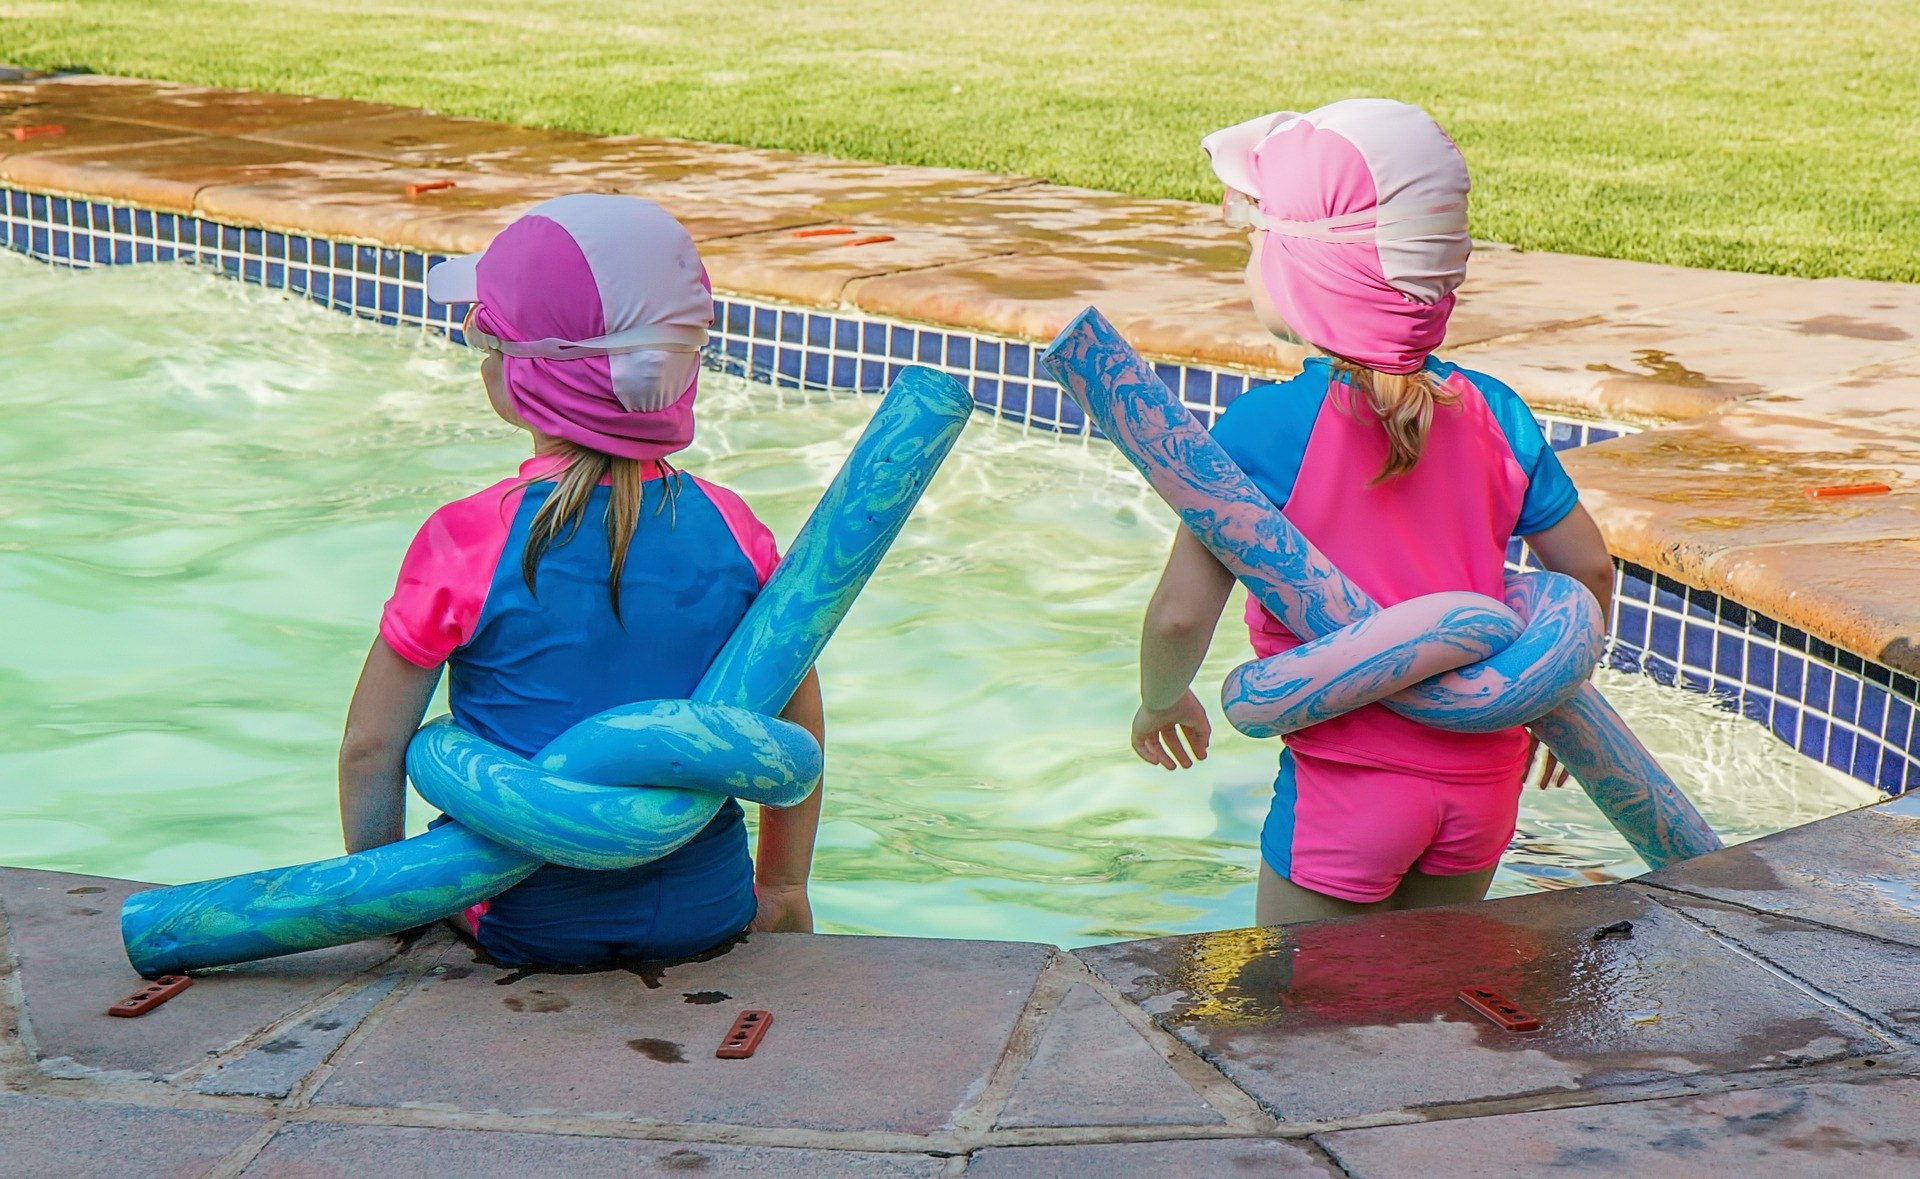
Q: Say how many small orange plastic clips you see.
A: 8